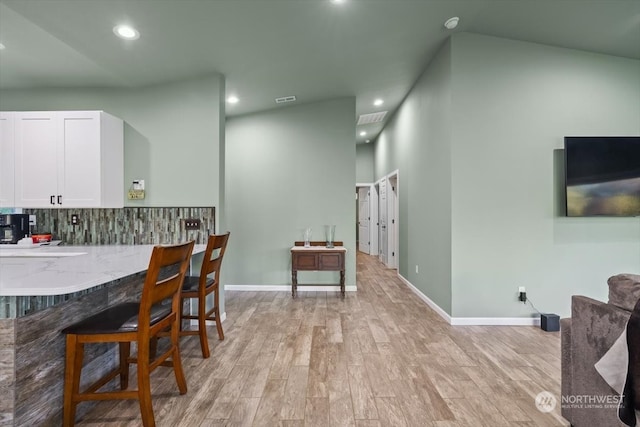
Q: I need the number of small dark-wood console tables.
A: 1